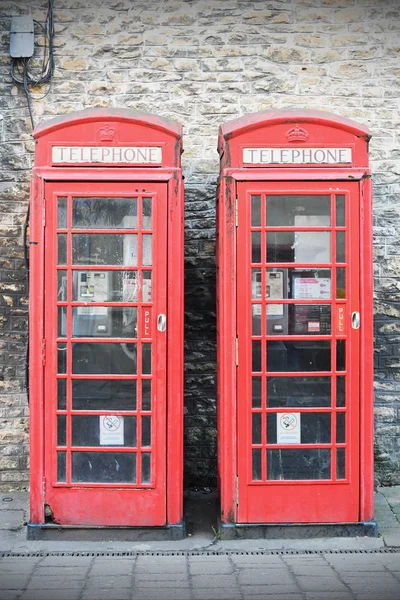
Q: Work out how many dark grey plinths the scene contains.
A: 2